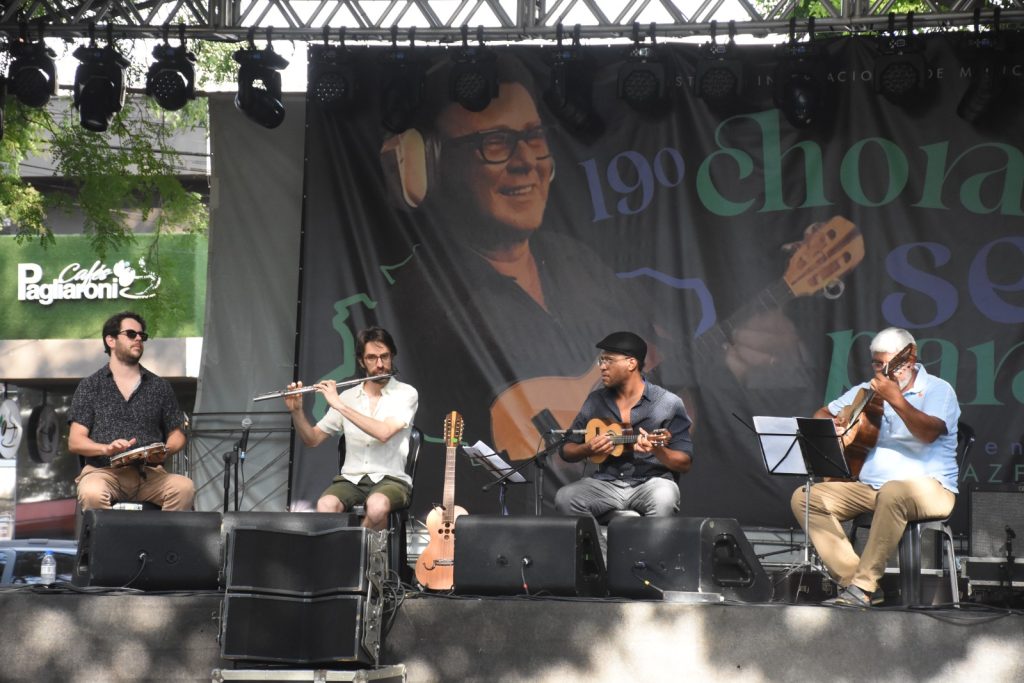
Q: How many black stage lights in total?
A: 13